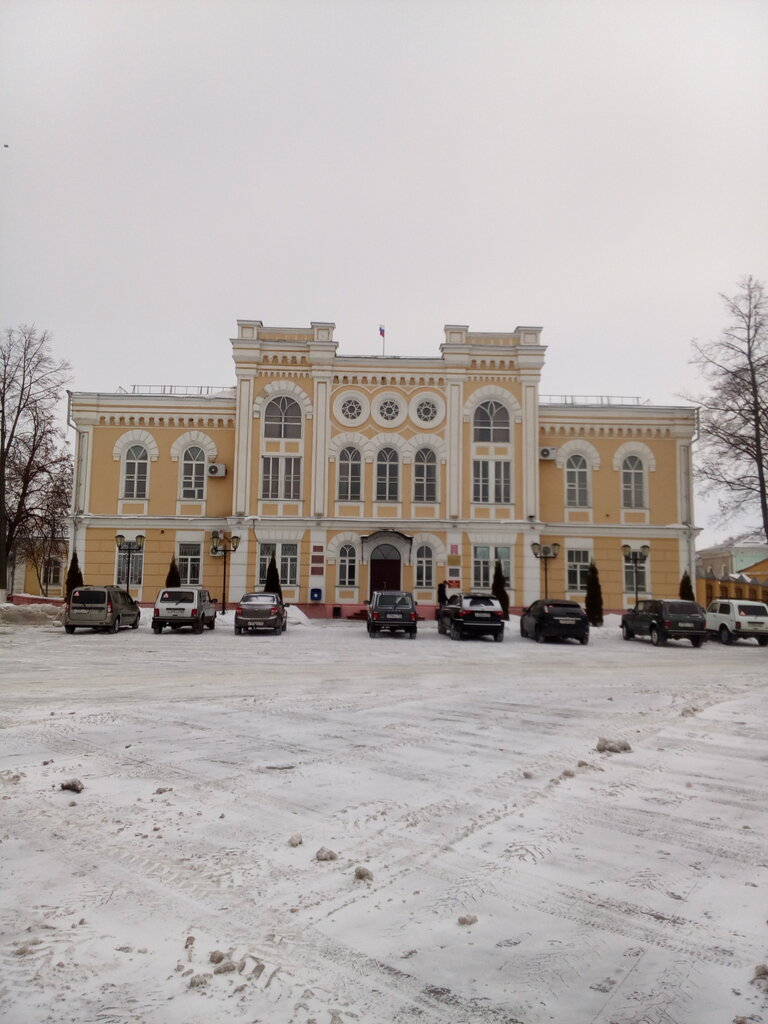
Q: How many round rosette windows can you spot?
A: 3